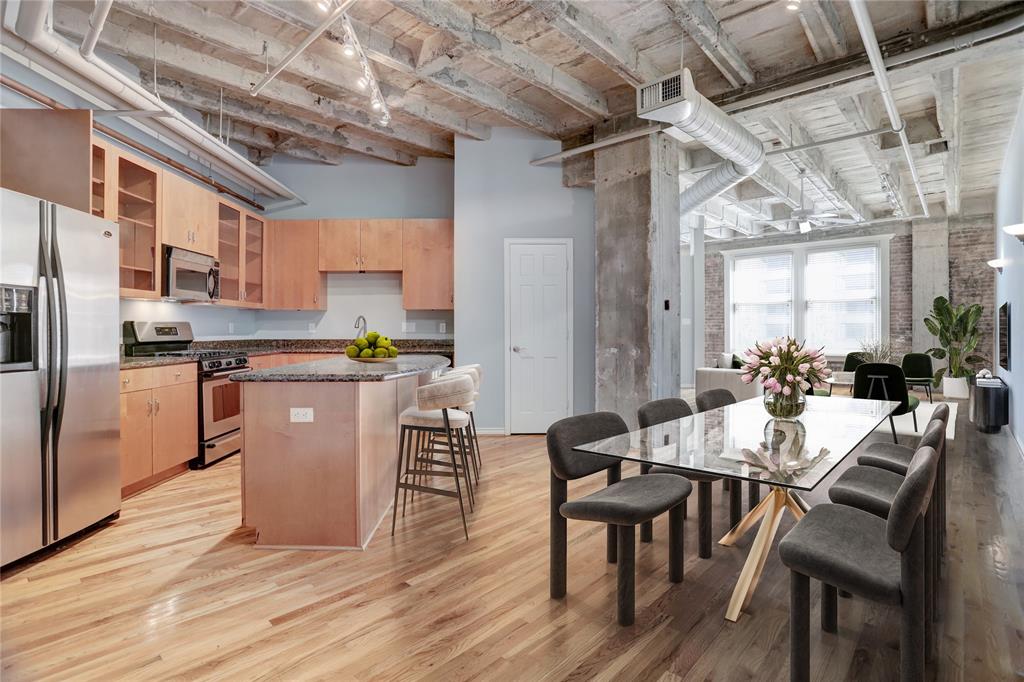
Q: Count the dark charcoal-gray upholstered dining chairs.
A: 6